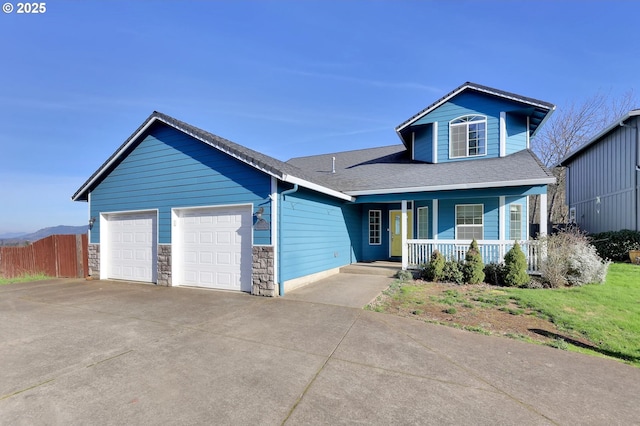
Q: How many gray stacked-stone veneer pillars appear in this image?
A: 3